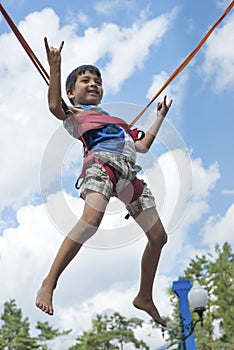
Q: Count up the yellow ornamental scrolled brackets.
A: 0